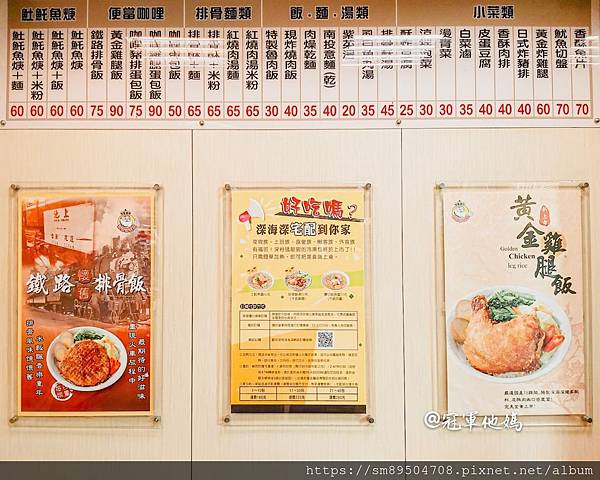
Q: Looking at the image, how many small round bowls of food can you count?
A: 3